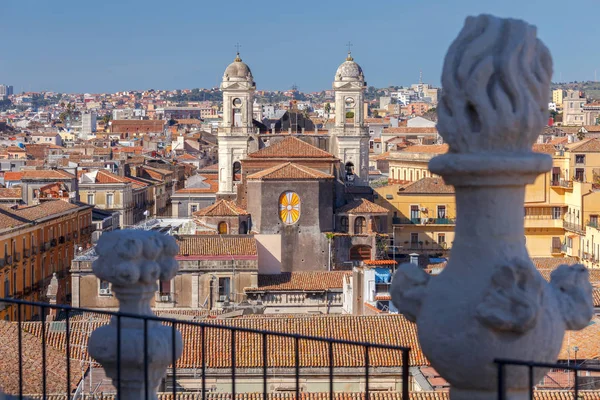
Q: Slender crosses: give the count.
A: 2